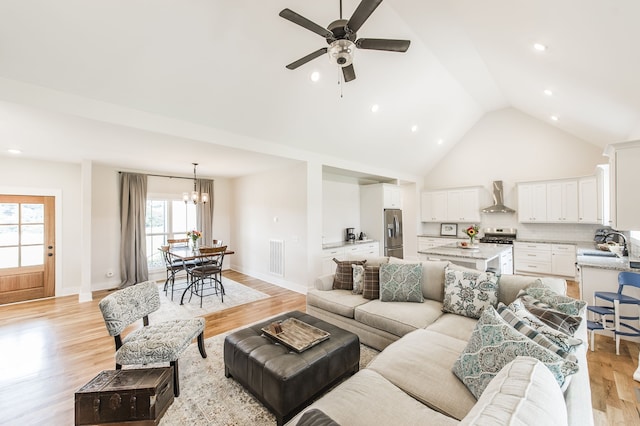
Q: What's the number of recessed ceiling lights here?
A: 8